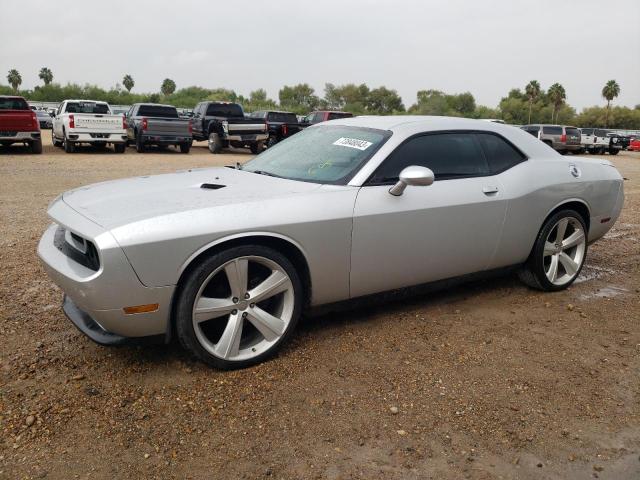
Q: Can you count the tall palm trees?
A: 7